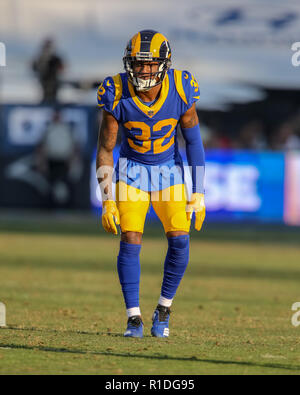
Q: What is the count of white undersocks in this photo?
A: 2